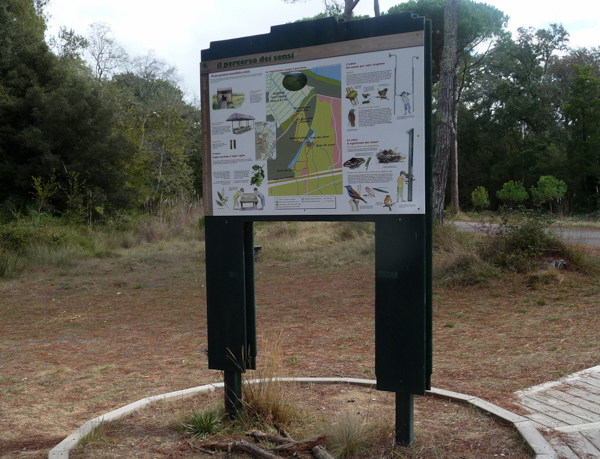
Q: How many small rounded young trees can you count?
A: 3